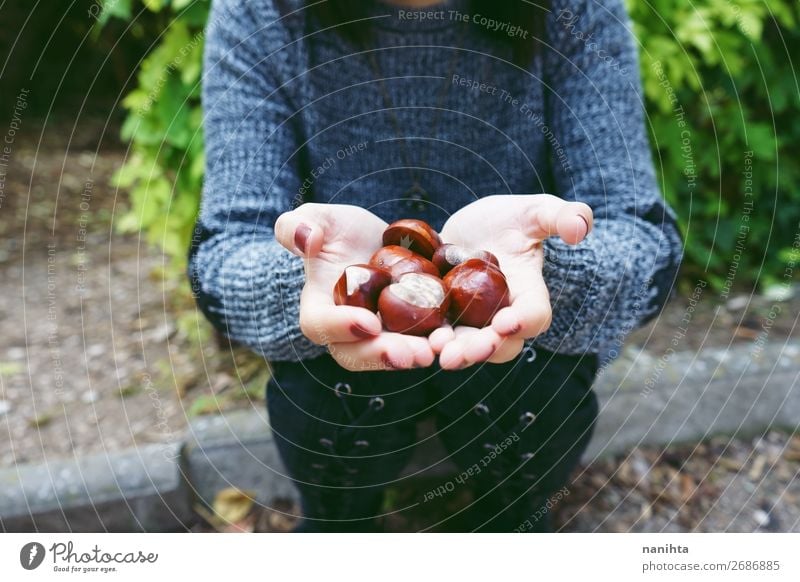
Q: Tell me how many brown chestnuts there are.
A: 6